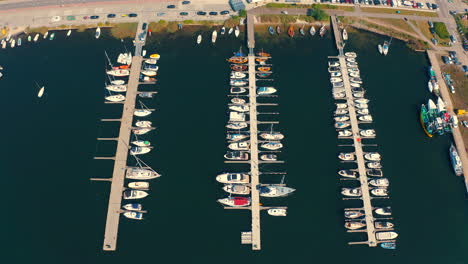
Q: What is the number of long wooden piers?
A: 3